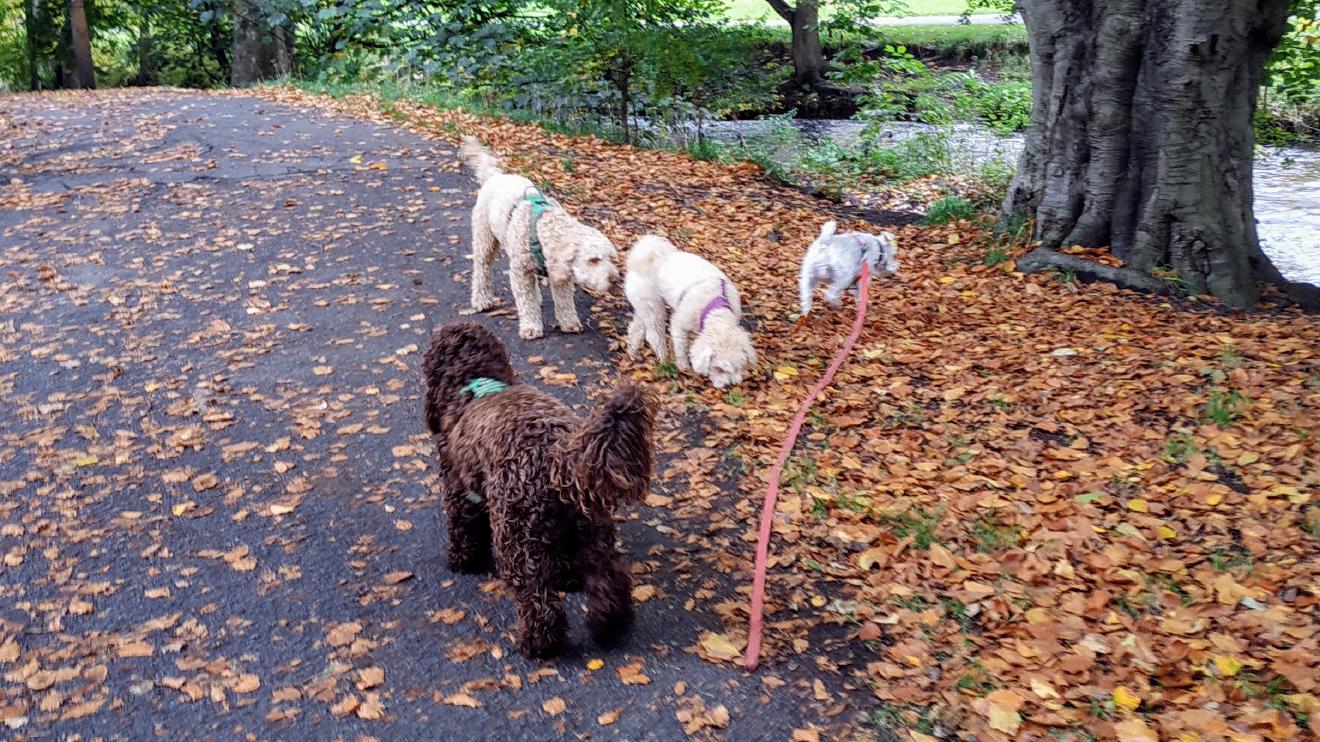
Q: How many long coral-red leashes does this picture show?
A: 1